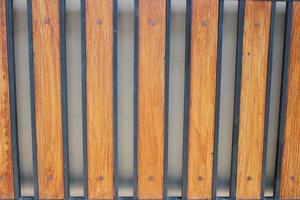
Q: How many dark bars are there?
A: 12